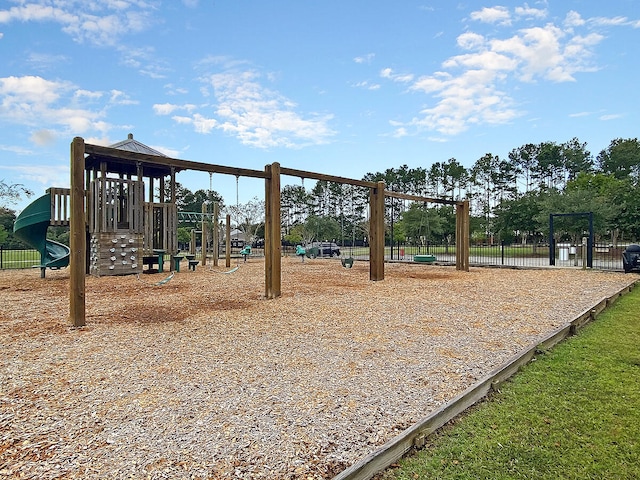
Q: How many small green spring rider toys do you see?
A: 2